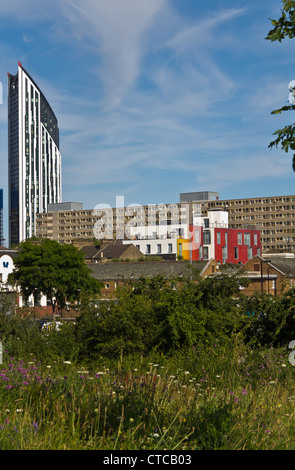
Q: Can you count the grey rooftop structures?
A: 2